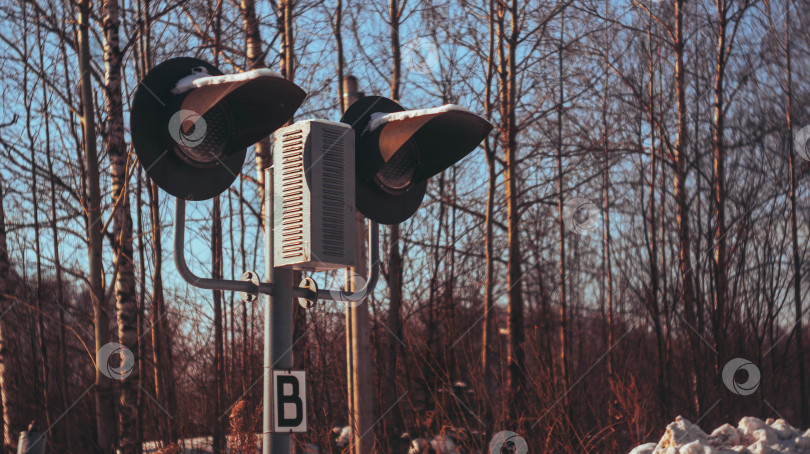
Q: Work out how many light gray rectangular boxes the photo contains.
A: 1